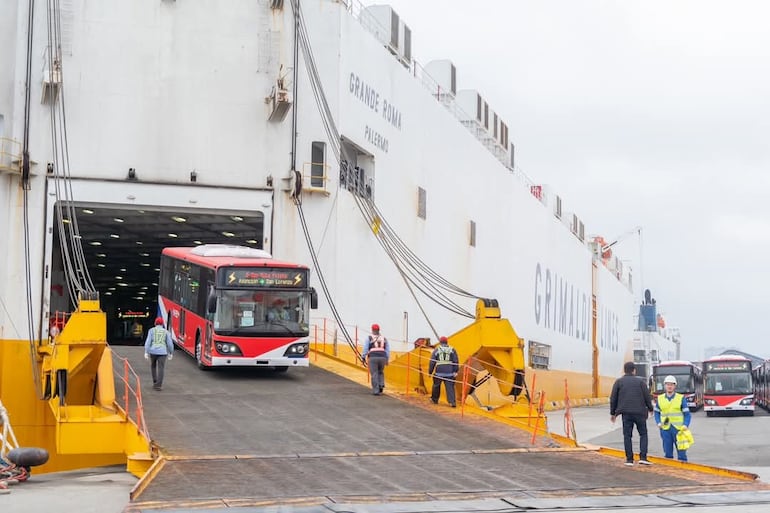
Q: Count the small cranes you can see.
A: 1